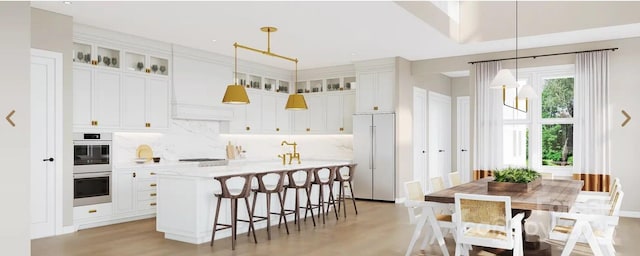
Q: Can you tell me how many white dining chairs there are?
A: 8